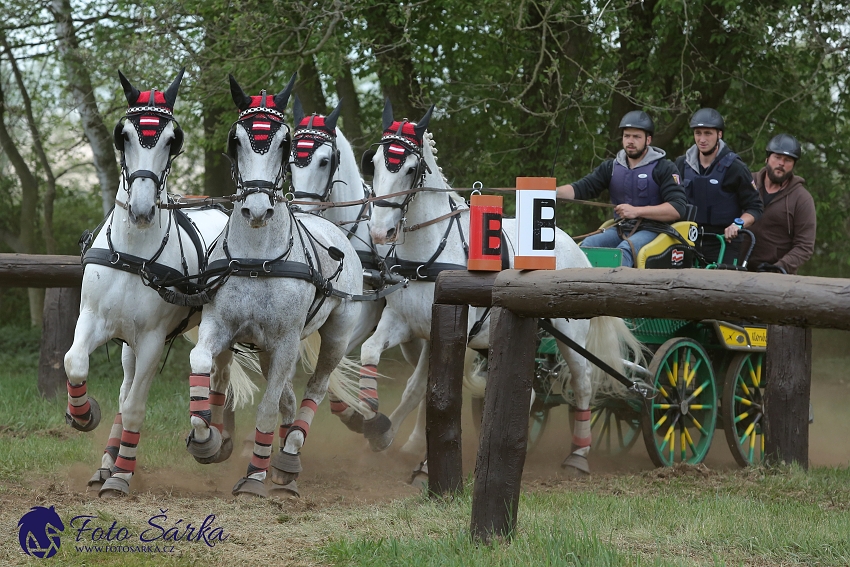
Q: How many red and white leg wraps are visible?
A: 11